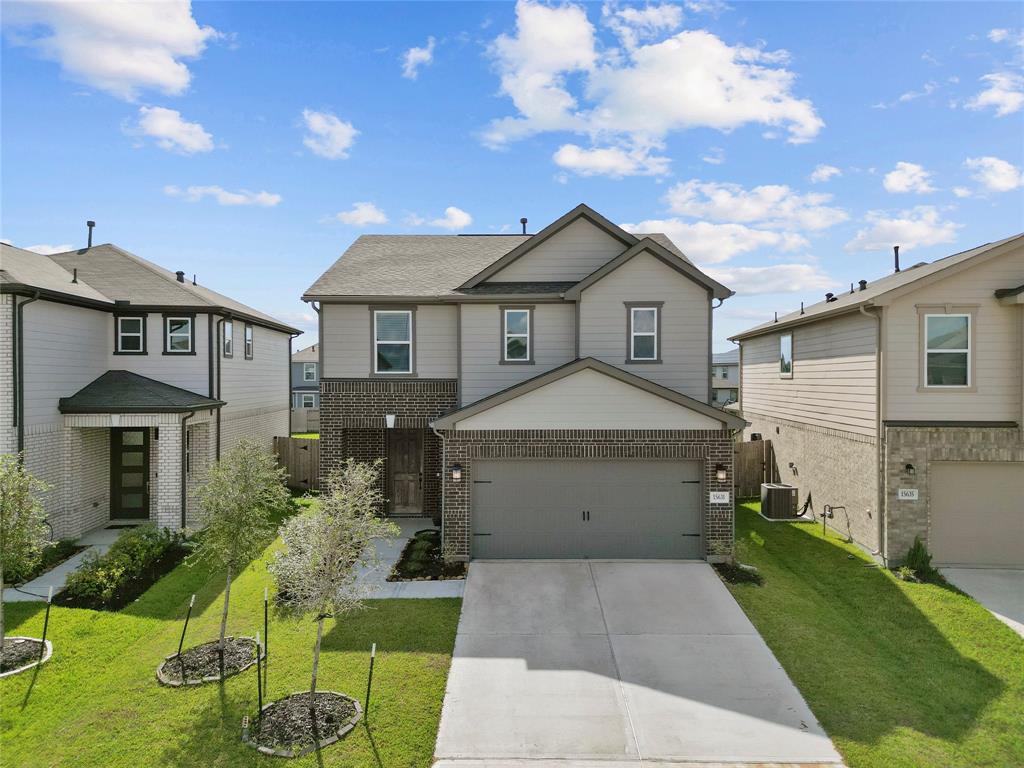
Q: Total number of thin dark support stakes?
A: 5